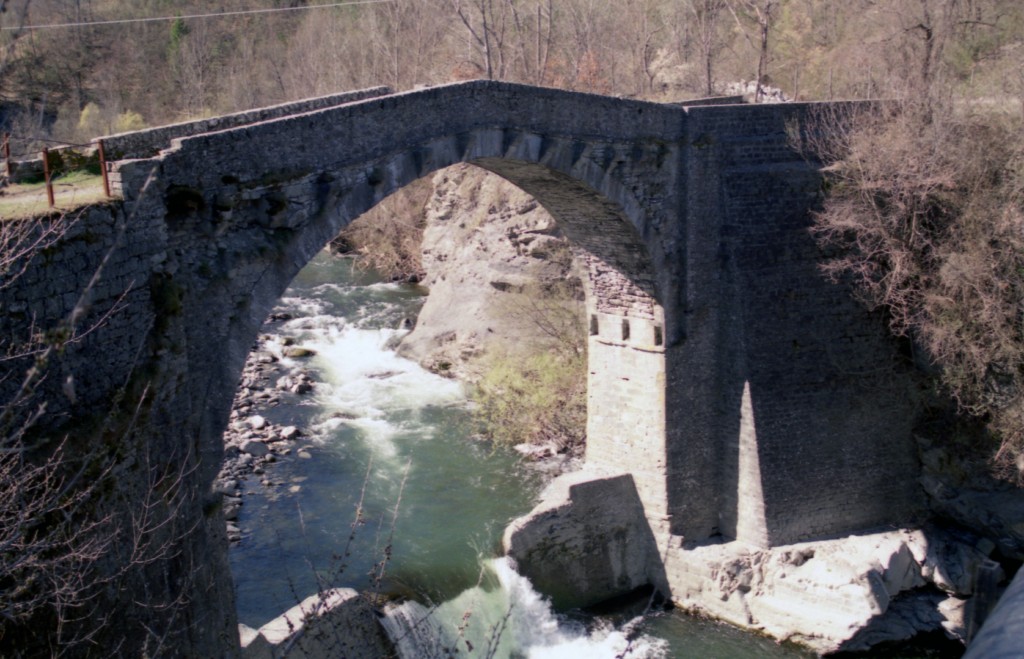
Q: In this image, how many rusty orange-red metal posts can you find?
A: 3